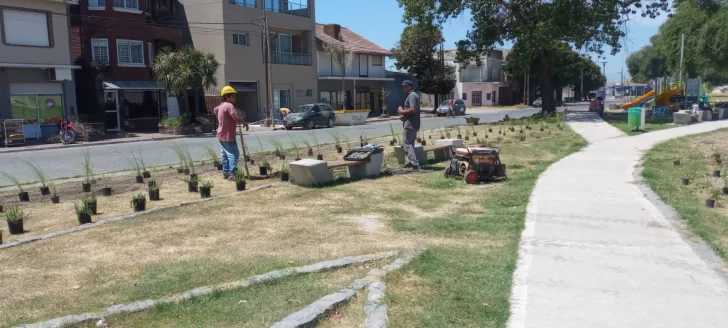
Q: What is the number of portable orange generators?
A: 1